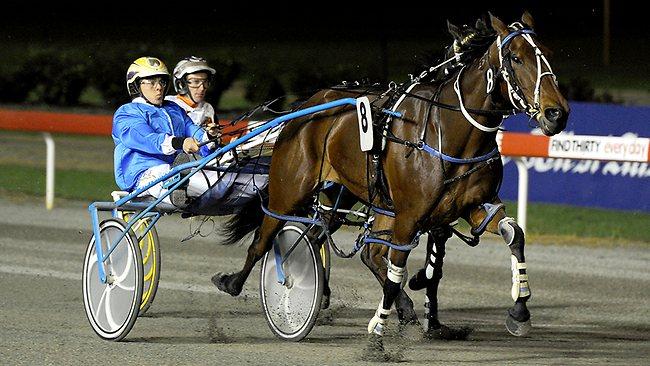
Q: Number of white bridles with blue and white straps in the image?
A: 1